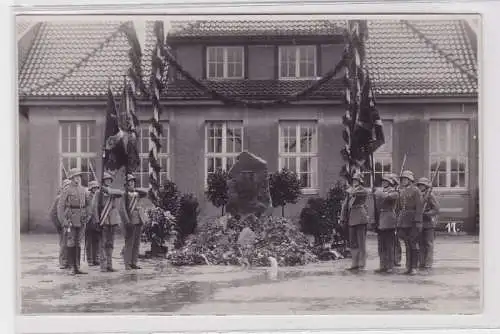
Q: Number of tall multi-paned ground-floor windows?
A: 6